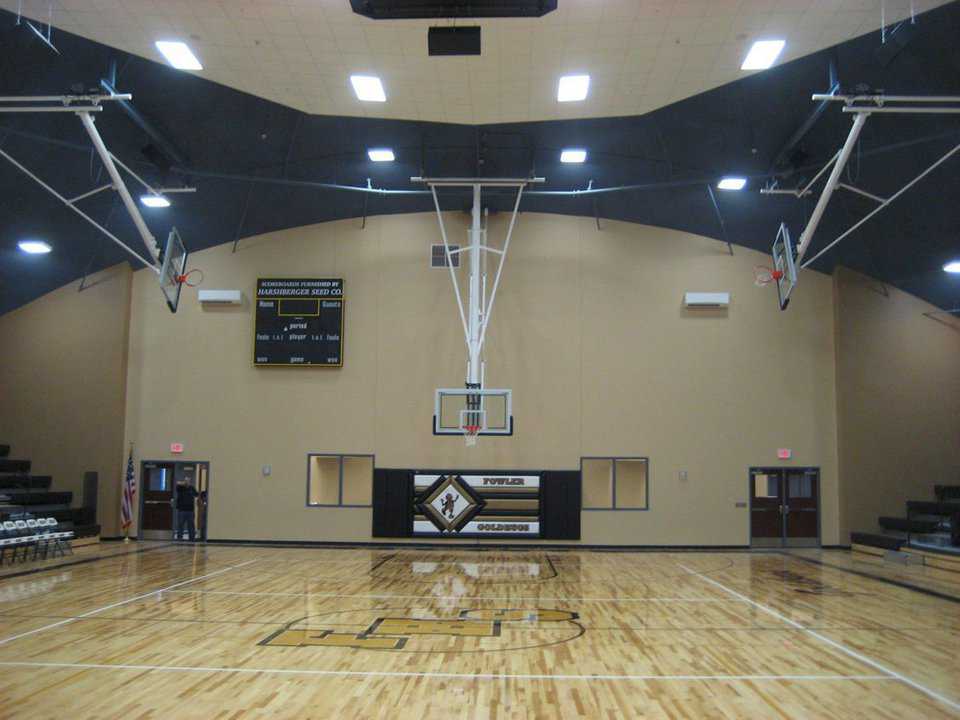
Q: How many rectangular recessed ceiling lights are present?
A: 10